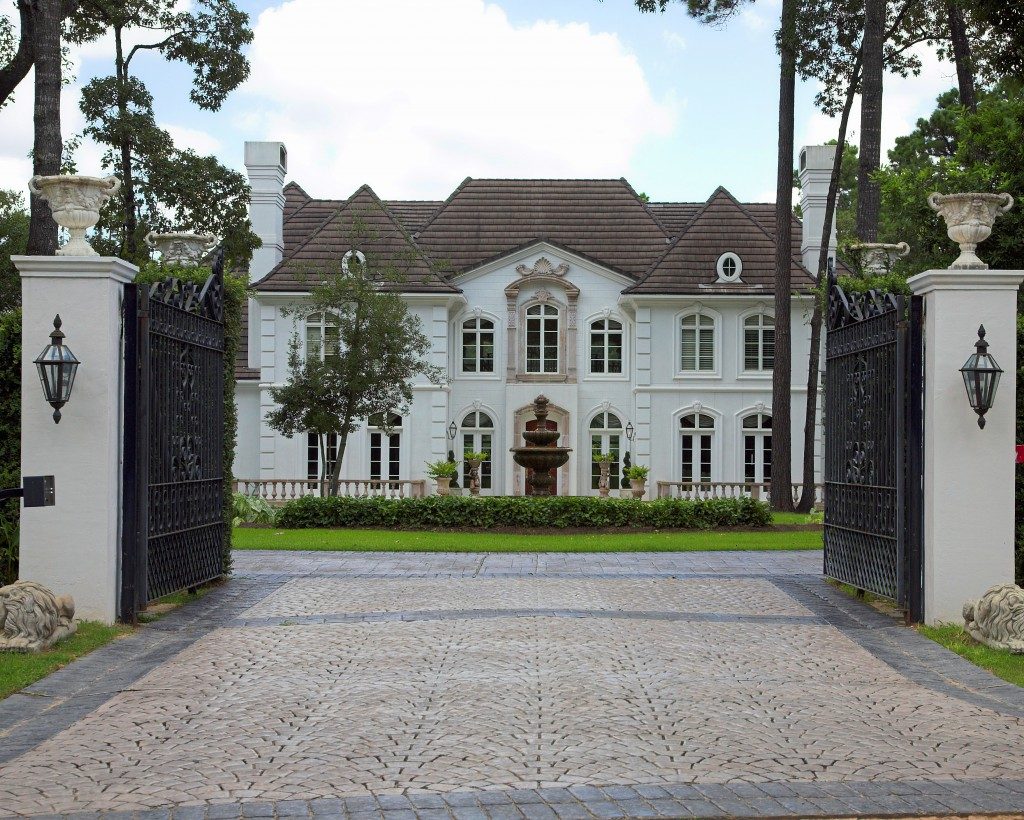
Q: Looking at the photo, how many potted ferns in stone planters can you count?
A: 4